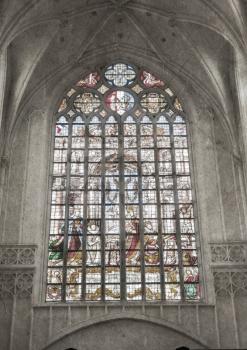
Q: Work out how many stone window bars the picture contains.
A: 7